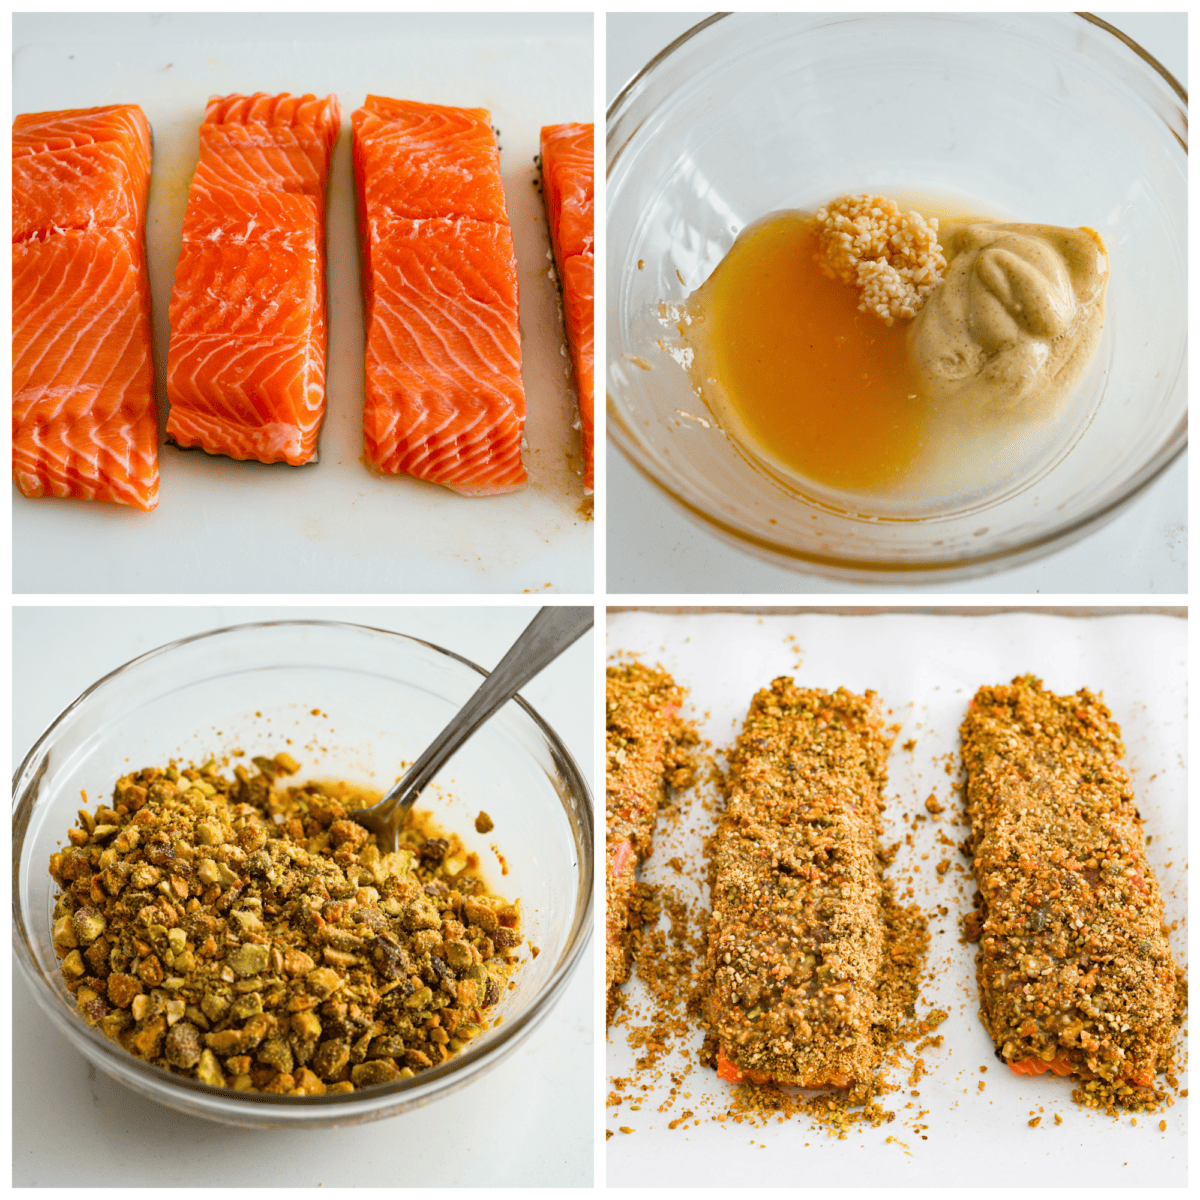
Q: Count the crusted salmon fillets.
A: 3